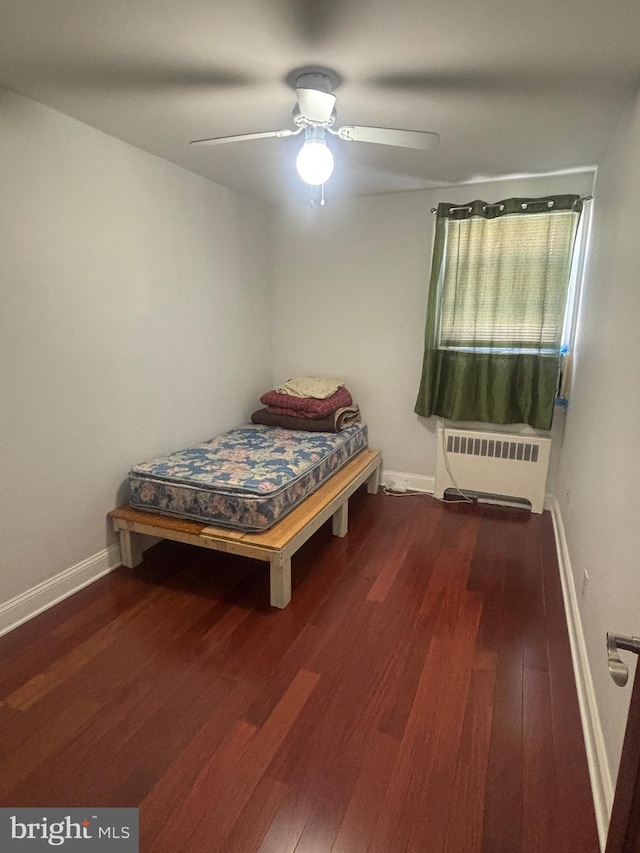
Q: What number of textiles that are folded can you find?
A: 3